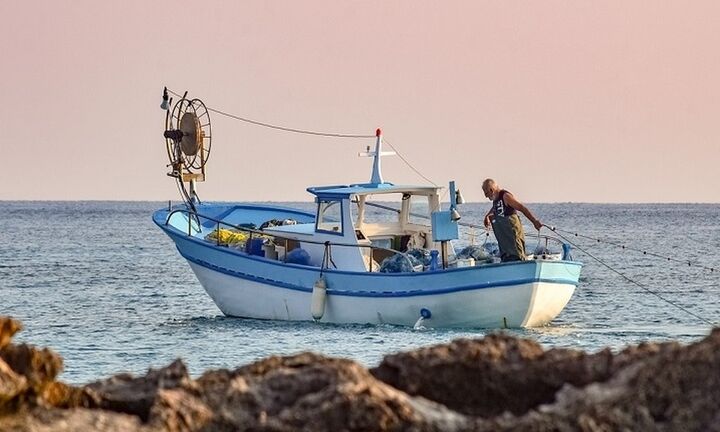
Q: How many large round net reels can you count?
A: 1